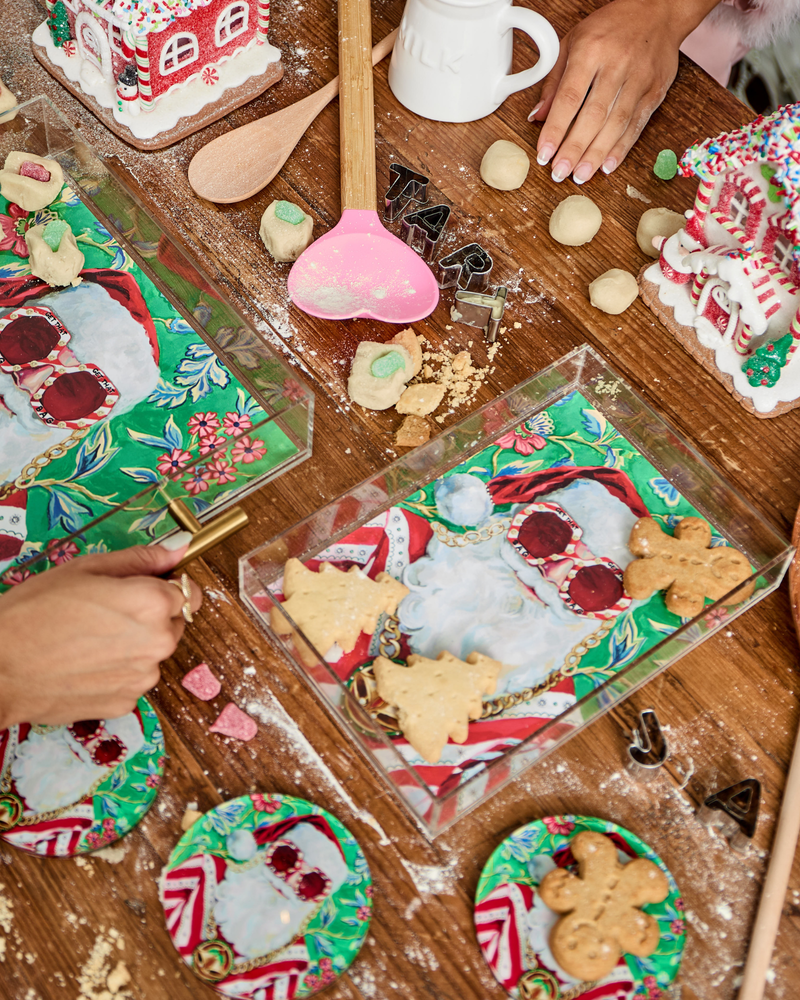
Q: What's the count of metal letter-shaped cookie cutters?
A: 6